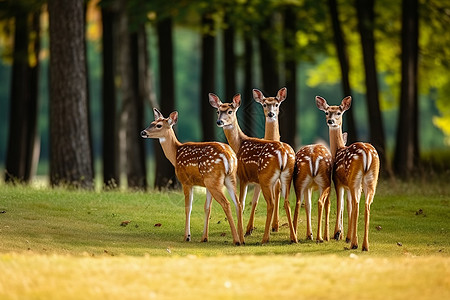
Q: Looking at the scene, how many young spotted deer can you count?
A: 5